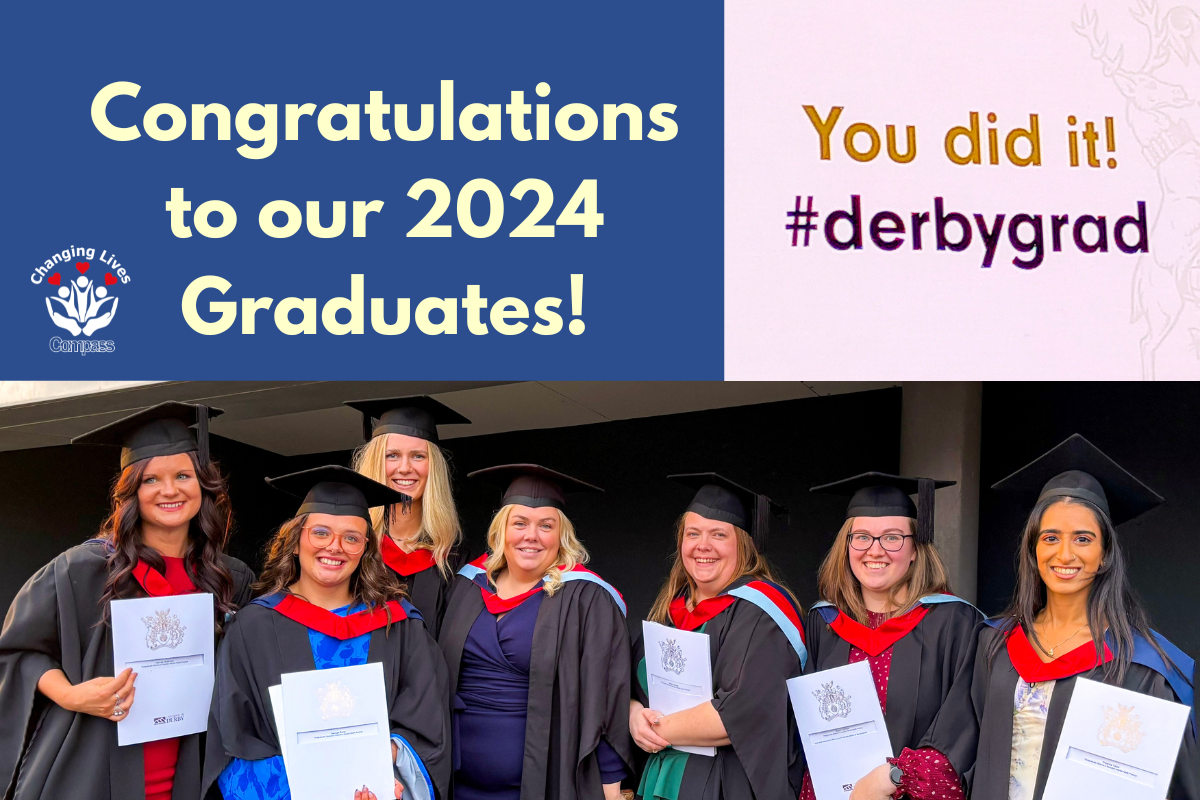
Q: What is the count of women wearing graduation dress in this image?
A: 7